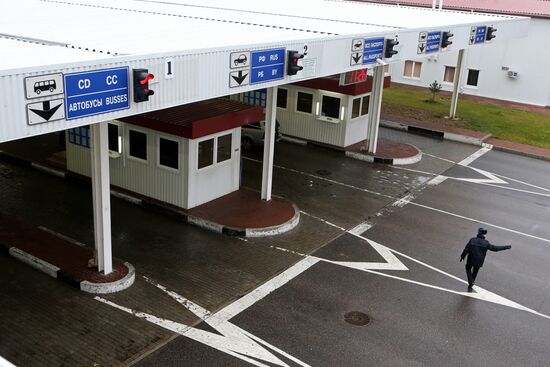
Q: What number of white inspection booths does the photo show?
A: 2